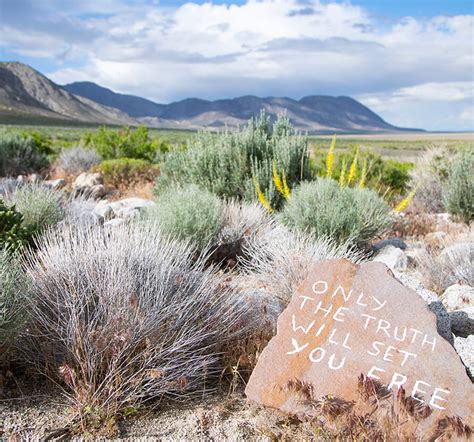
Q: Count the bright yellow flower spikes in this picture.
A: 8